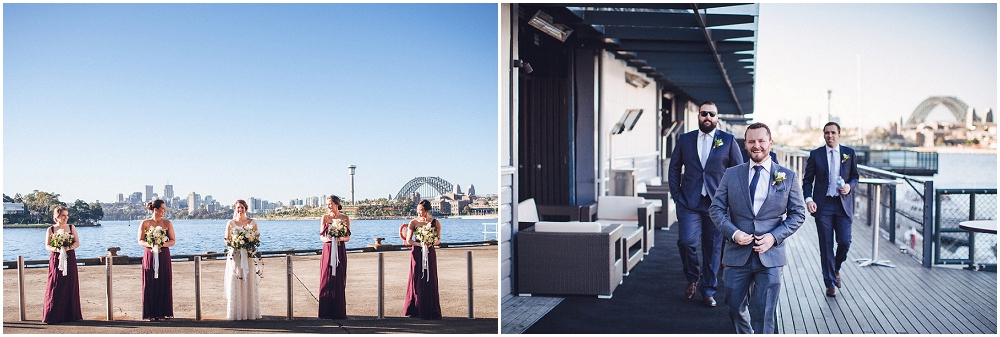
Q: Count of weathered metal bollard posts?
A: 6